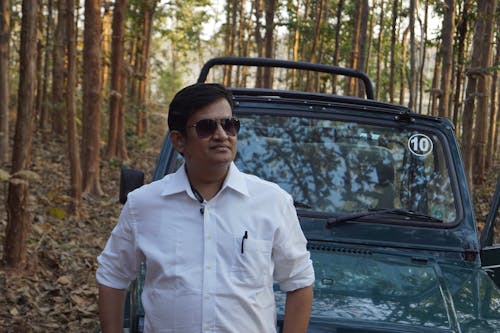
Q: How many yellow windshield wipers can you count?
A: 0